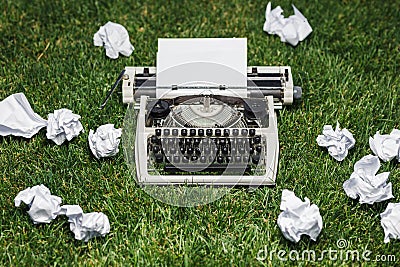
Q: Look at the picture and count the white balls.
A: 12